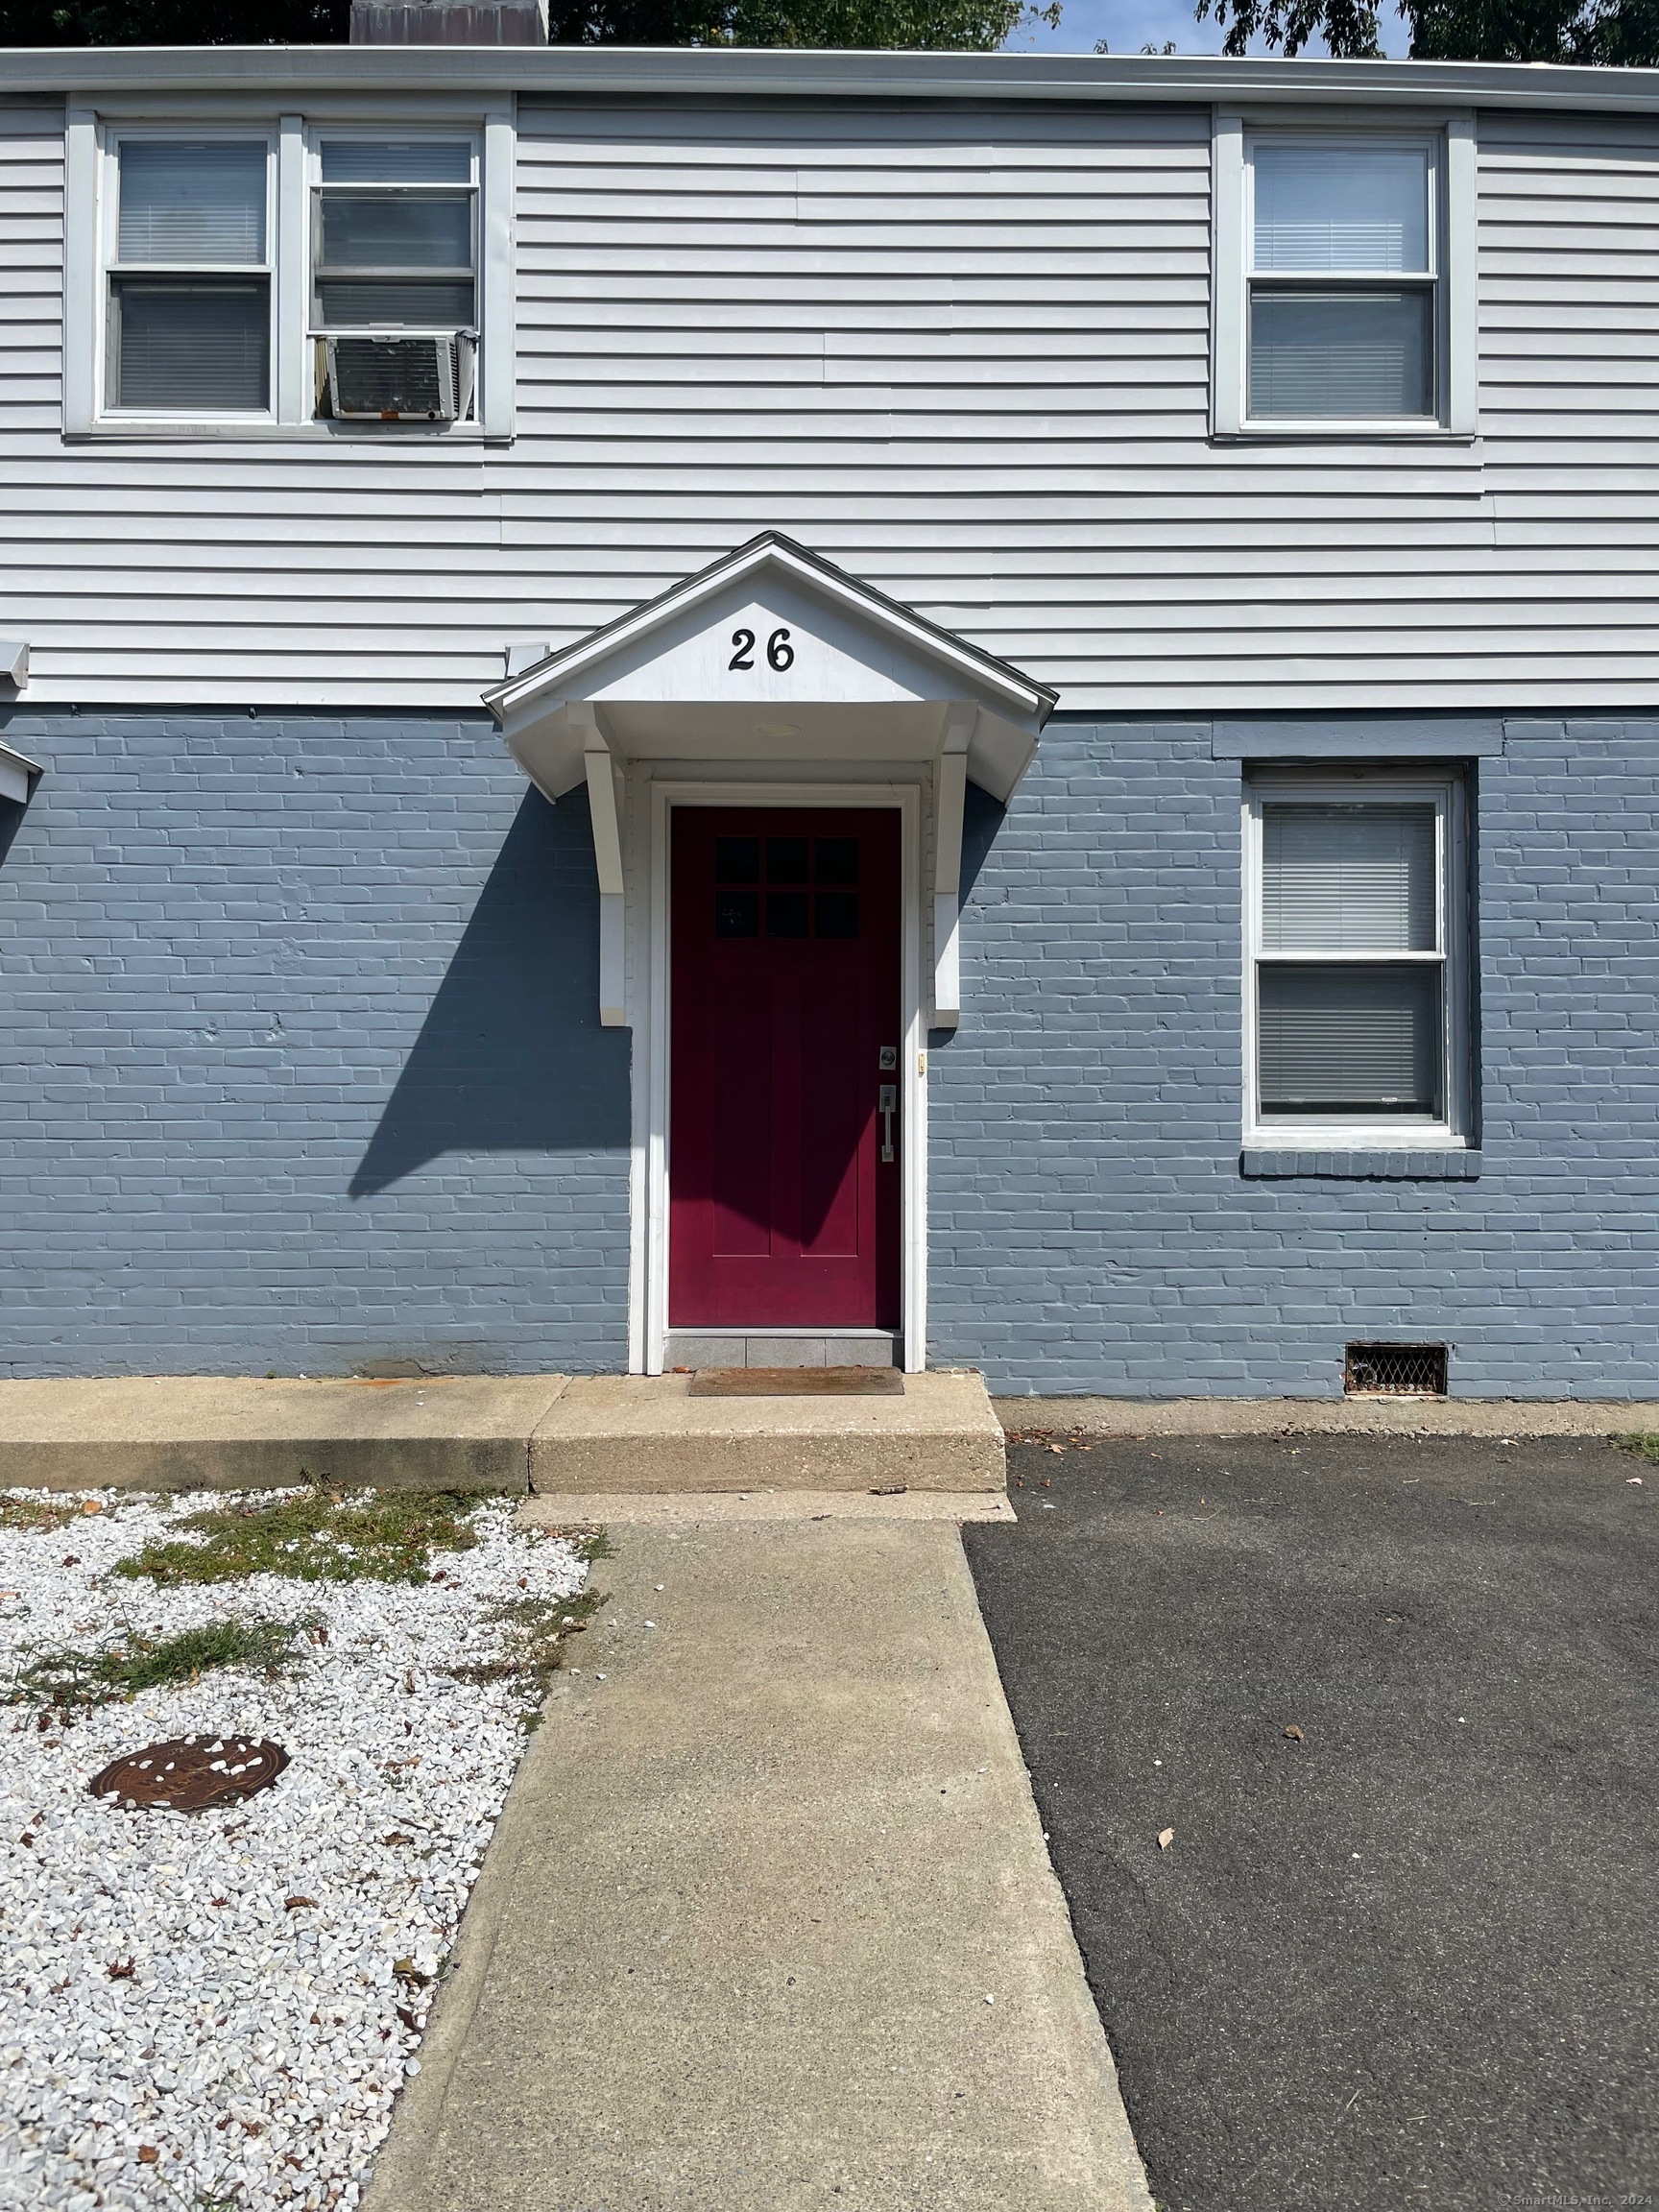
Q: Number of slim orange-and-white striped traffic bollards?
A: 0